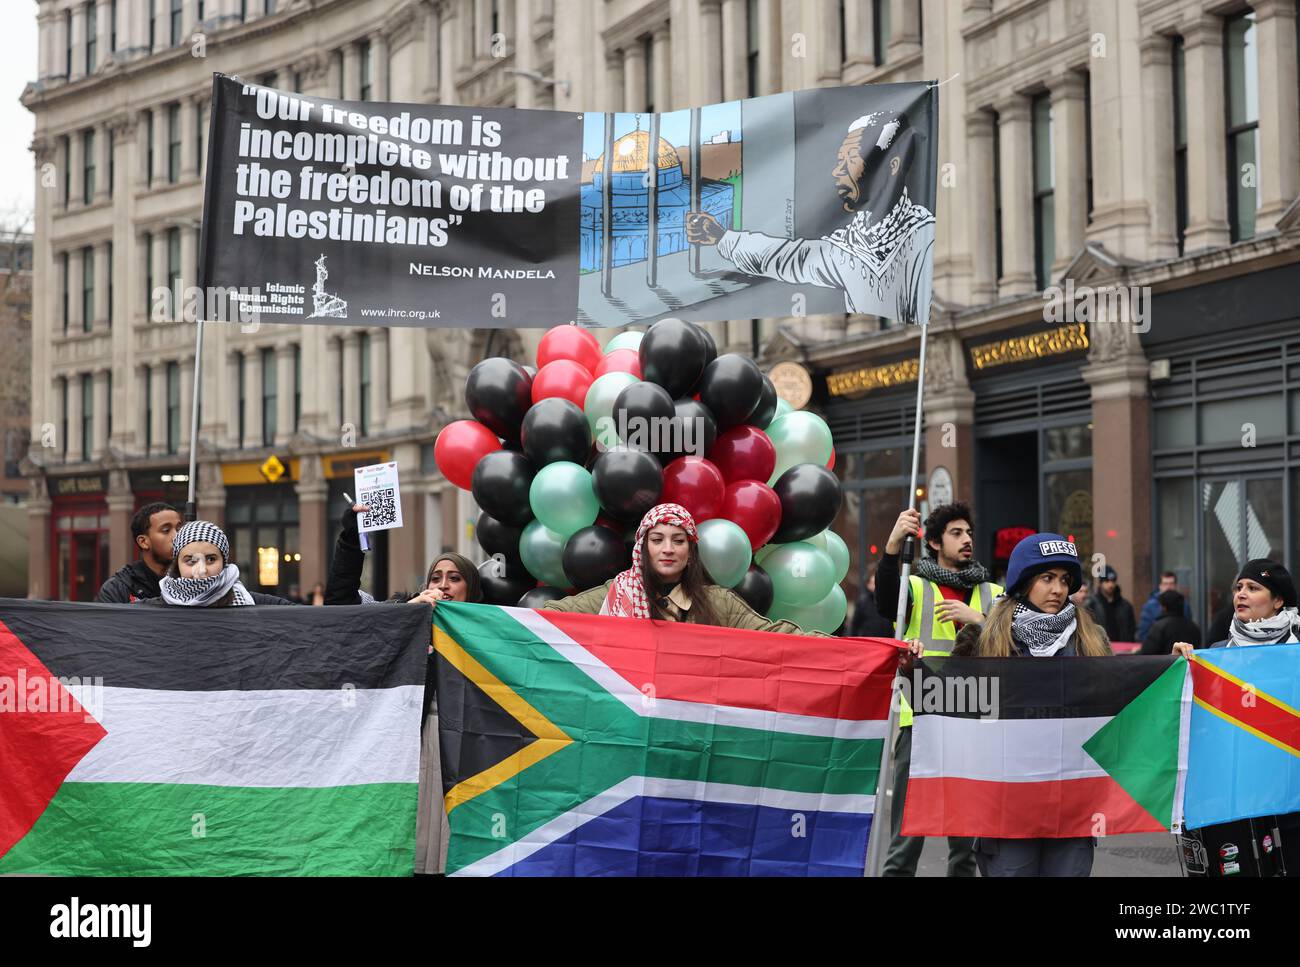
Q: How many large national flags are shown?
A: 4